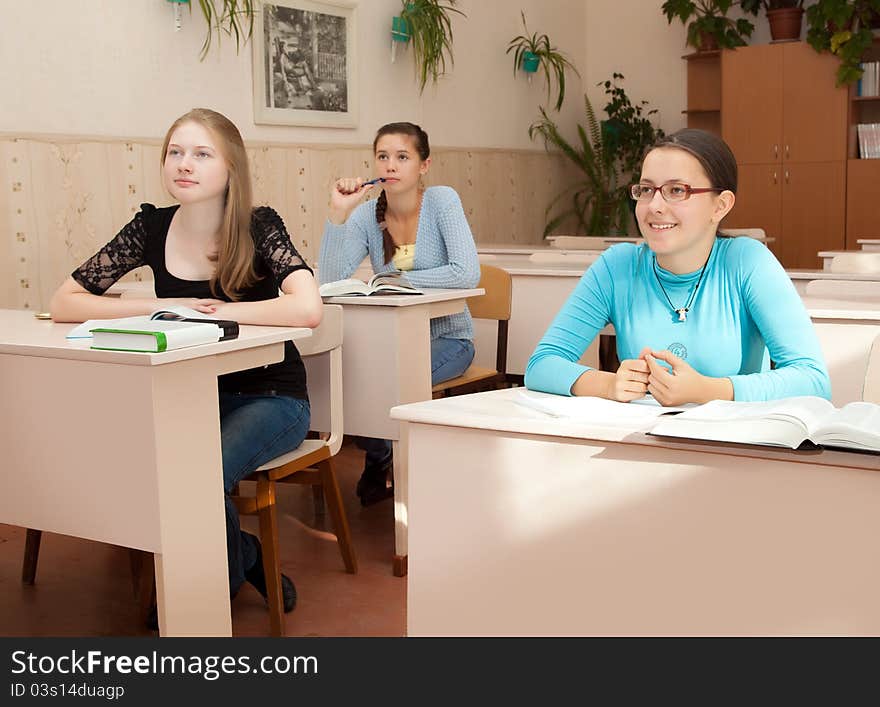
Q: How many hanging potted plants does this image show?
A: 3